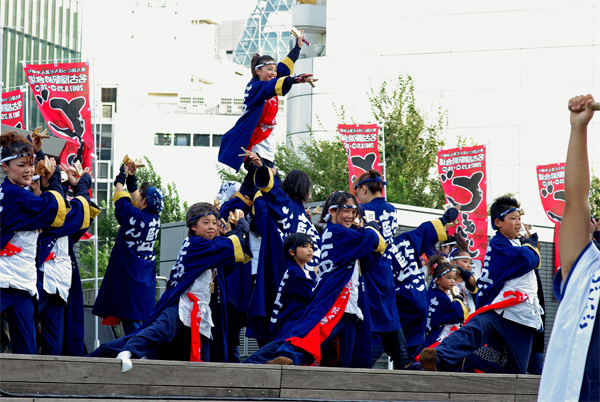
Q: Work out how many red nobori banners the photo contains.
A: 5